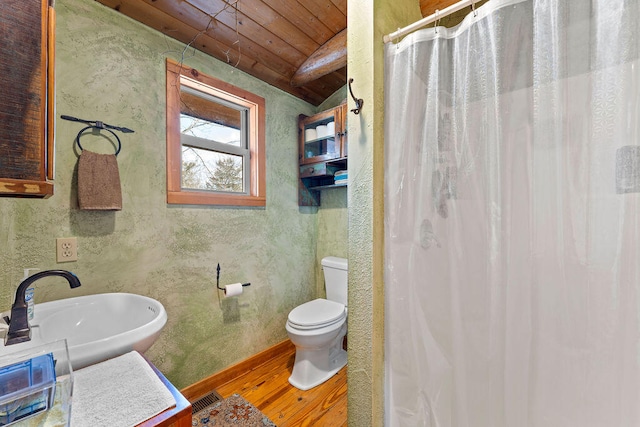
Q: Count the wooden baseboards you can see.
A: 1